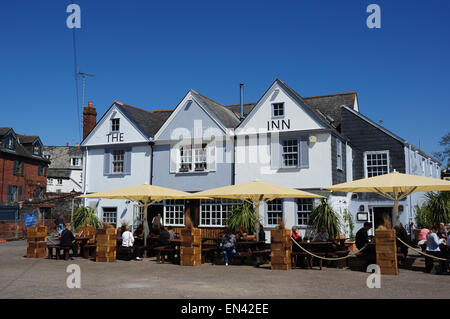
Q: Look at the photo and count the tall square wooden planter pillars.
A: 5